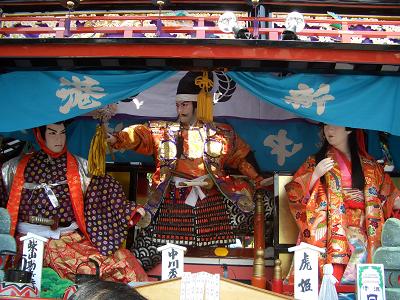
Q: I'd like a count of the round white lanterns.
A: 2